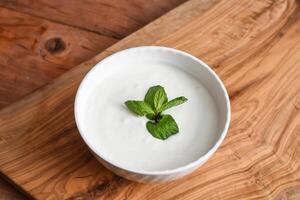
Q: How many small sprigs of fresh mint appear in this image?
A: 1